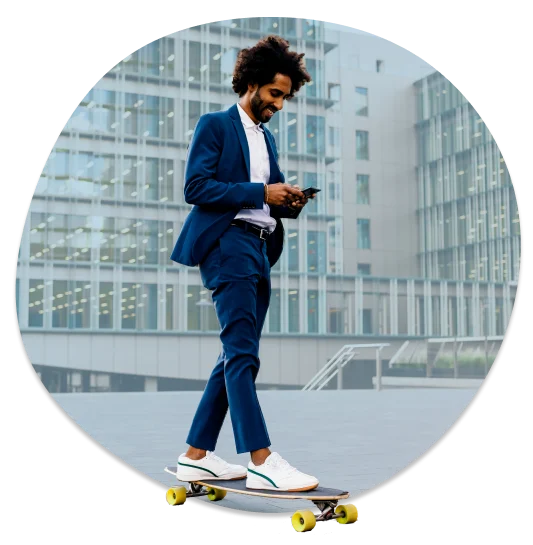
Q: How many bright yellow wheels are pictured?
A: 4